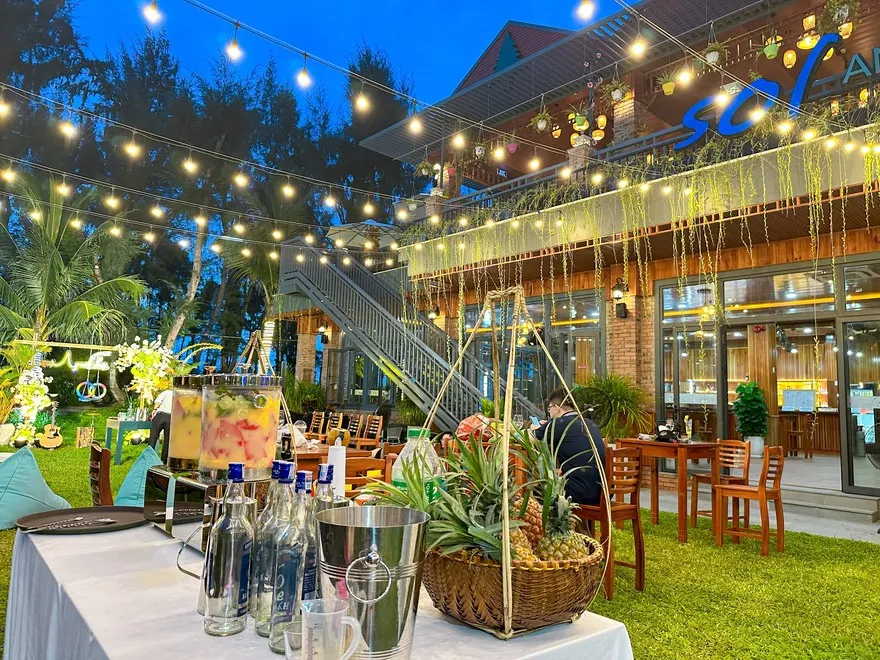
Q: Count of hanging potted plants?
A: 12